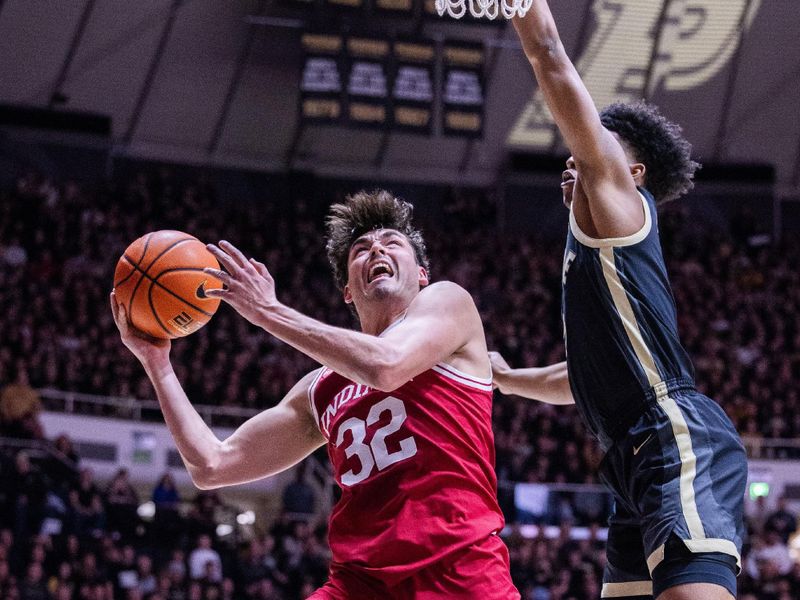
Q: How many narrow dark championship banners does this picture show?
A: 4